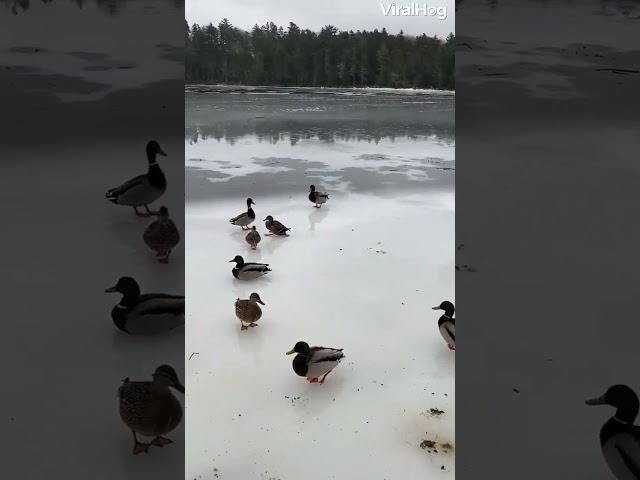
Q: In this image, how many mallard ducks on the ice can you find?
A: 8